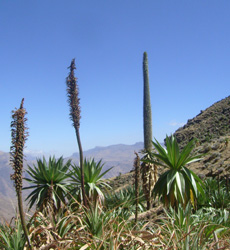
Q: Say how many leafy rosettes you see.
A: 3